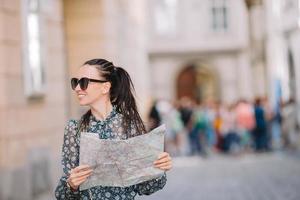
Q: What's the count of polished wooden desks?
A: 0